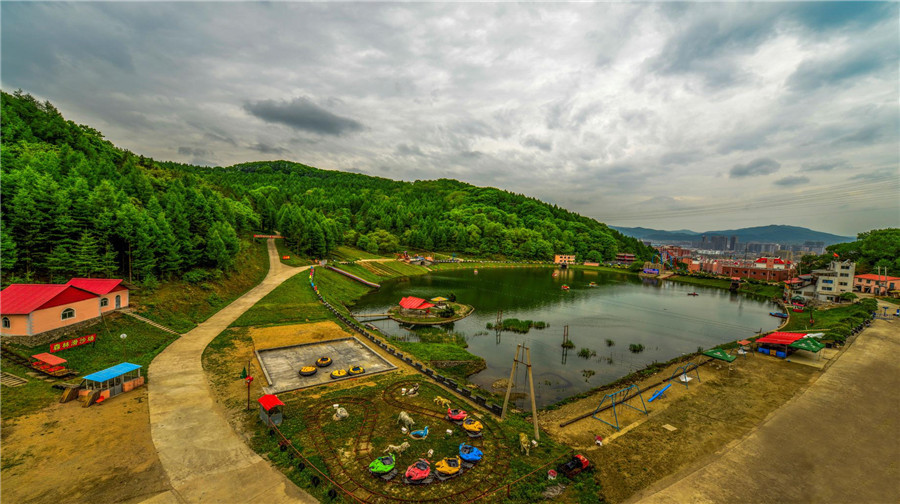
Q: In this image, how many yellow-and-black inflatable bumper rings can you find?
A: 4